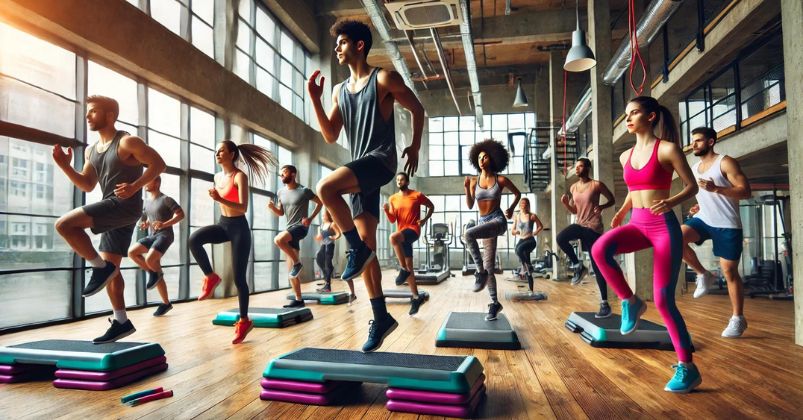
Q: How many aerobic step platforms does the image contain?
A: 8